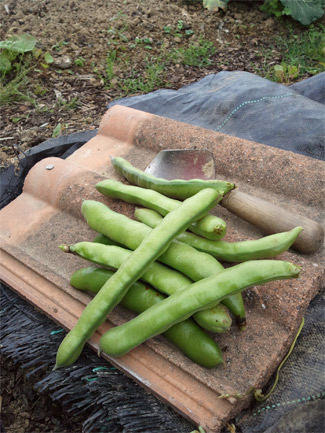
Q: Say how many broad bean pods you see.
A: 9